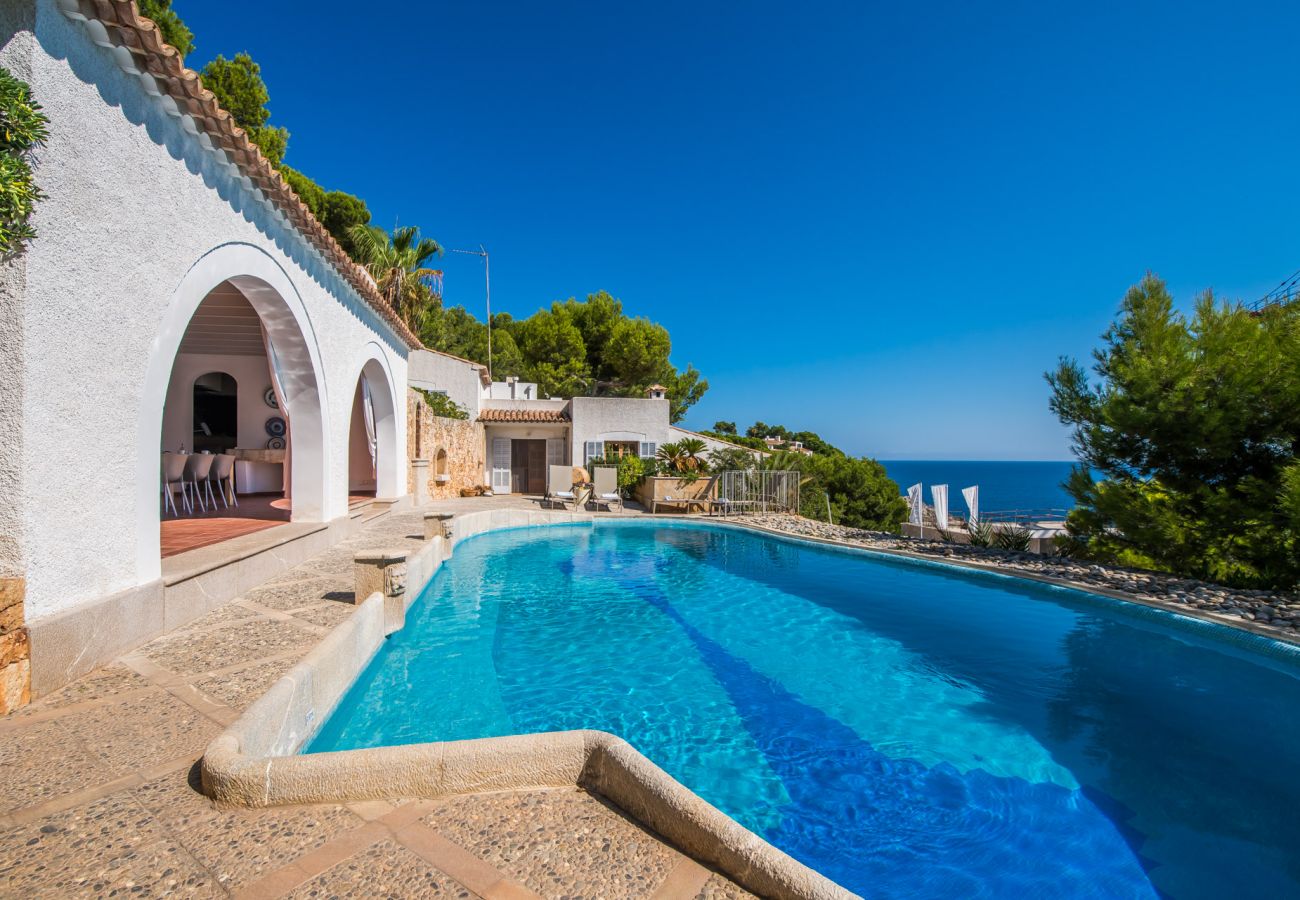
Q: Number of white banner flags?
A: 3